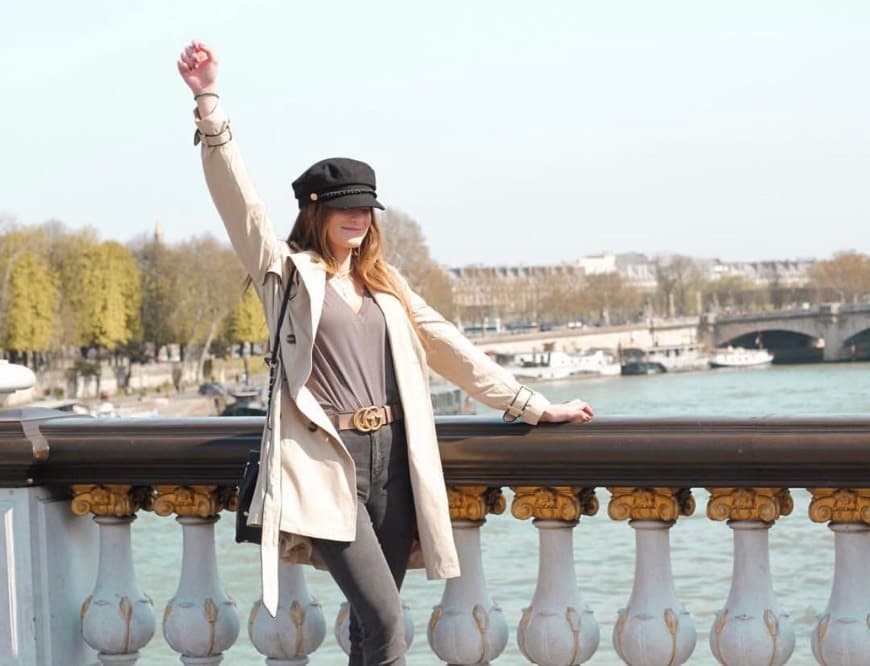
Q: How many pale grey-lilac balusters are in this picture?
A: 9